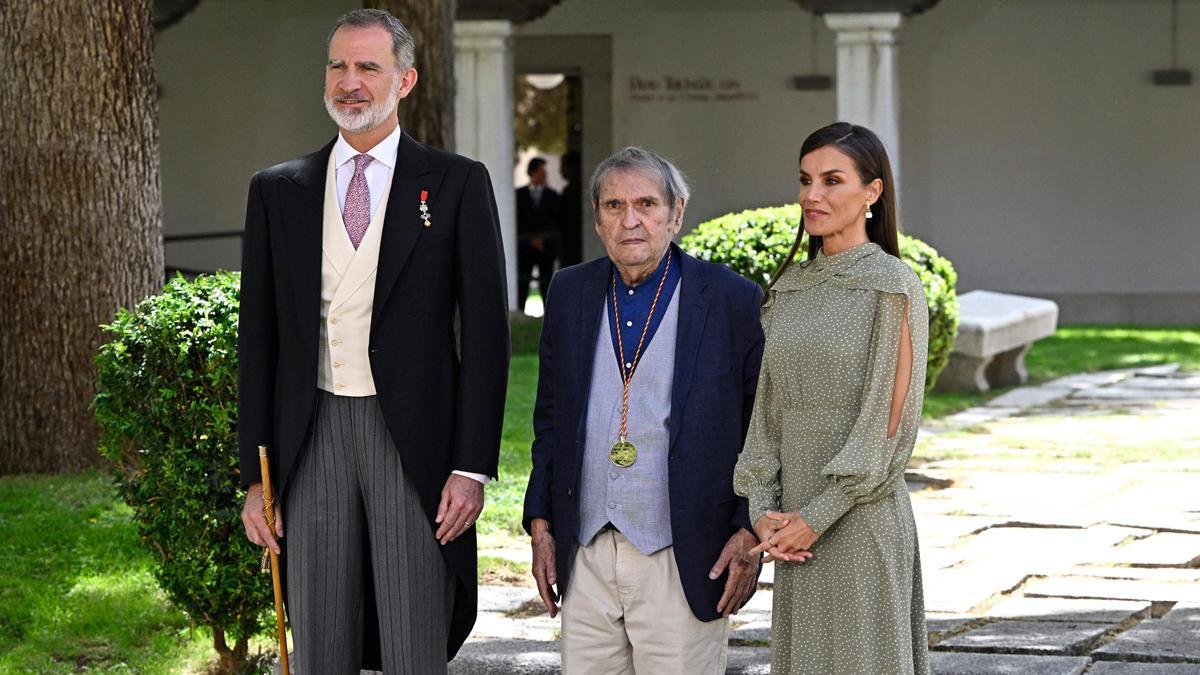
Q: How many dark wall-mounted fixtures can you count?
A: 2